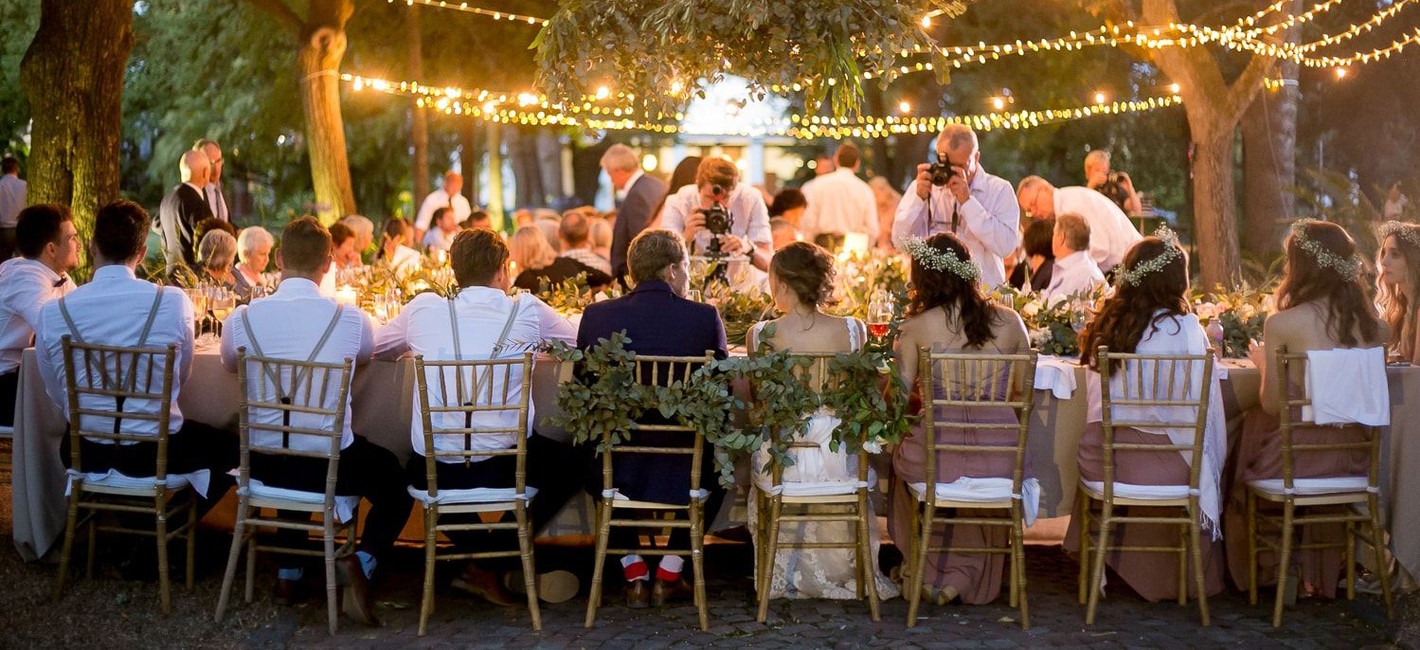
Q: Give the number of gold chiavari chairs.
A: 8